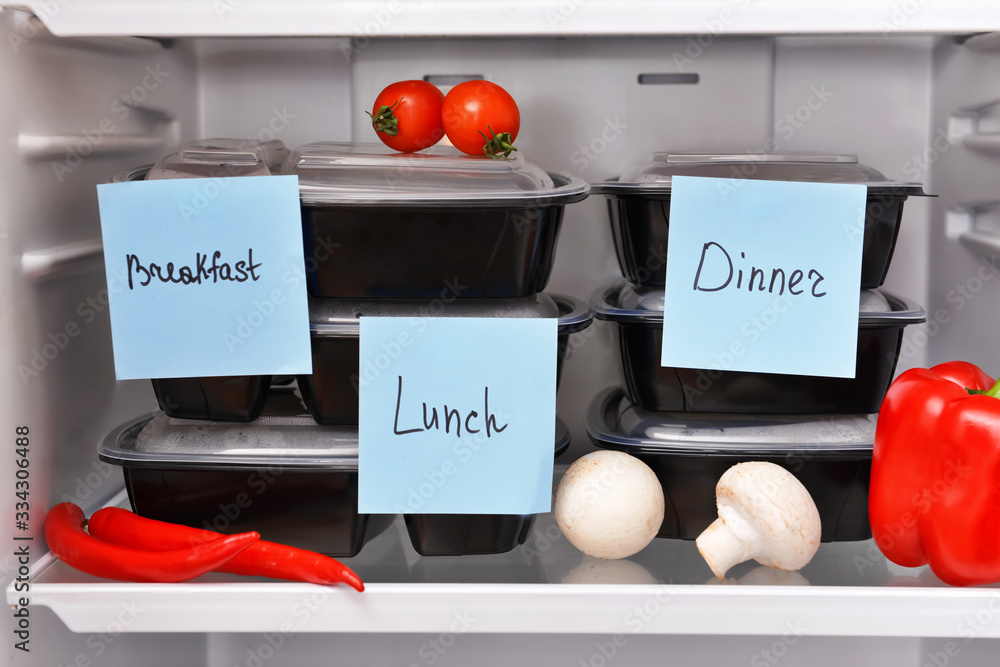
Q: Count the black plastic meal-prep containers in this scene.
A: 6